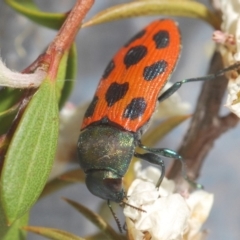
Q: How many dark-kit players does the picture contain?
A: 0